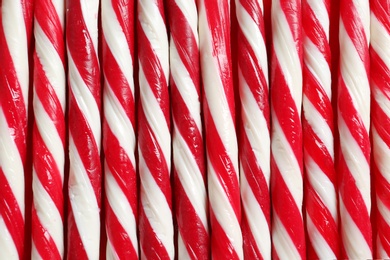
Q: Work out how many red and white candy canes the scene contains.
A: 12